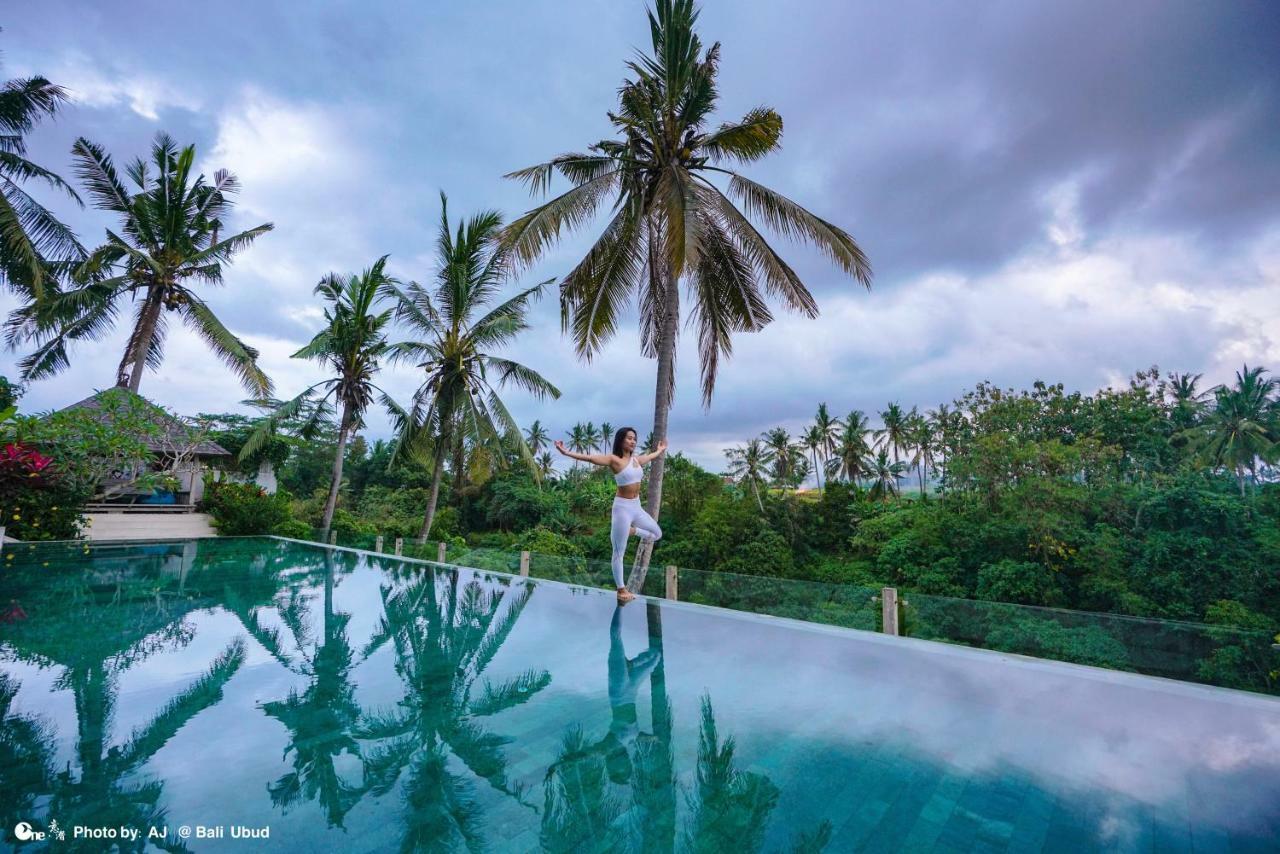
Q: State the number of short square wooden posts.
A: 7